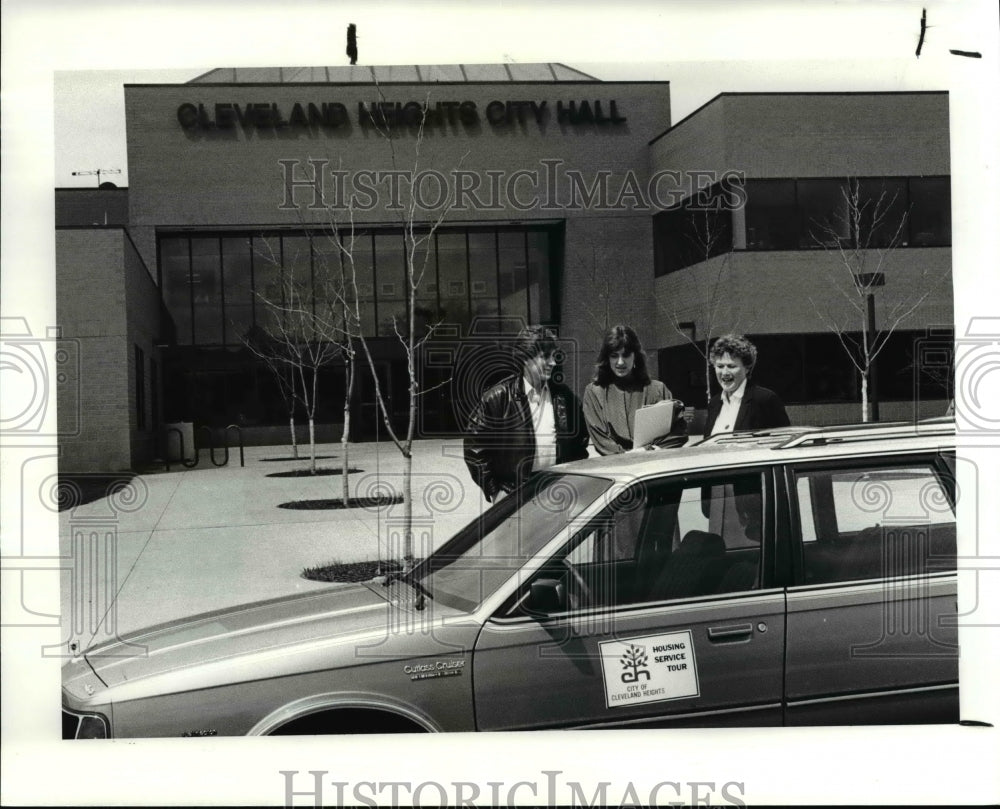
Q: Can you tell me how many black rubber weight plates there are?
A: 0